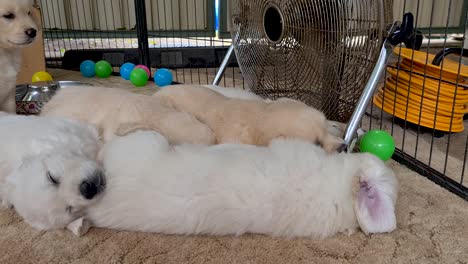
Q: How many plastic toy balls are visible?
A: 8